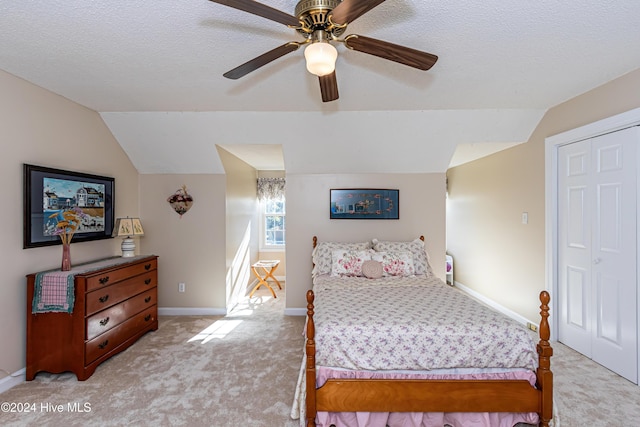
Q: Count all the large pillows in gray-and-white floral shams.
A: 2